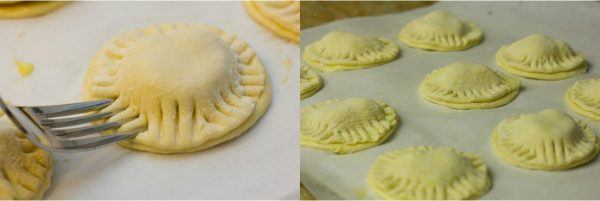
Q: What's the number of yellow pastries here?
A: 13